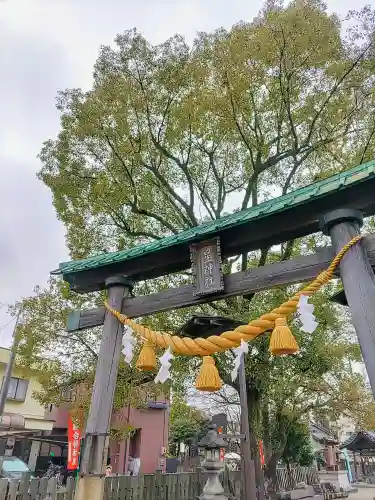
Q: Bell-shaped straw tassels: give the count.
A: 3